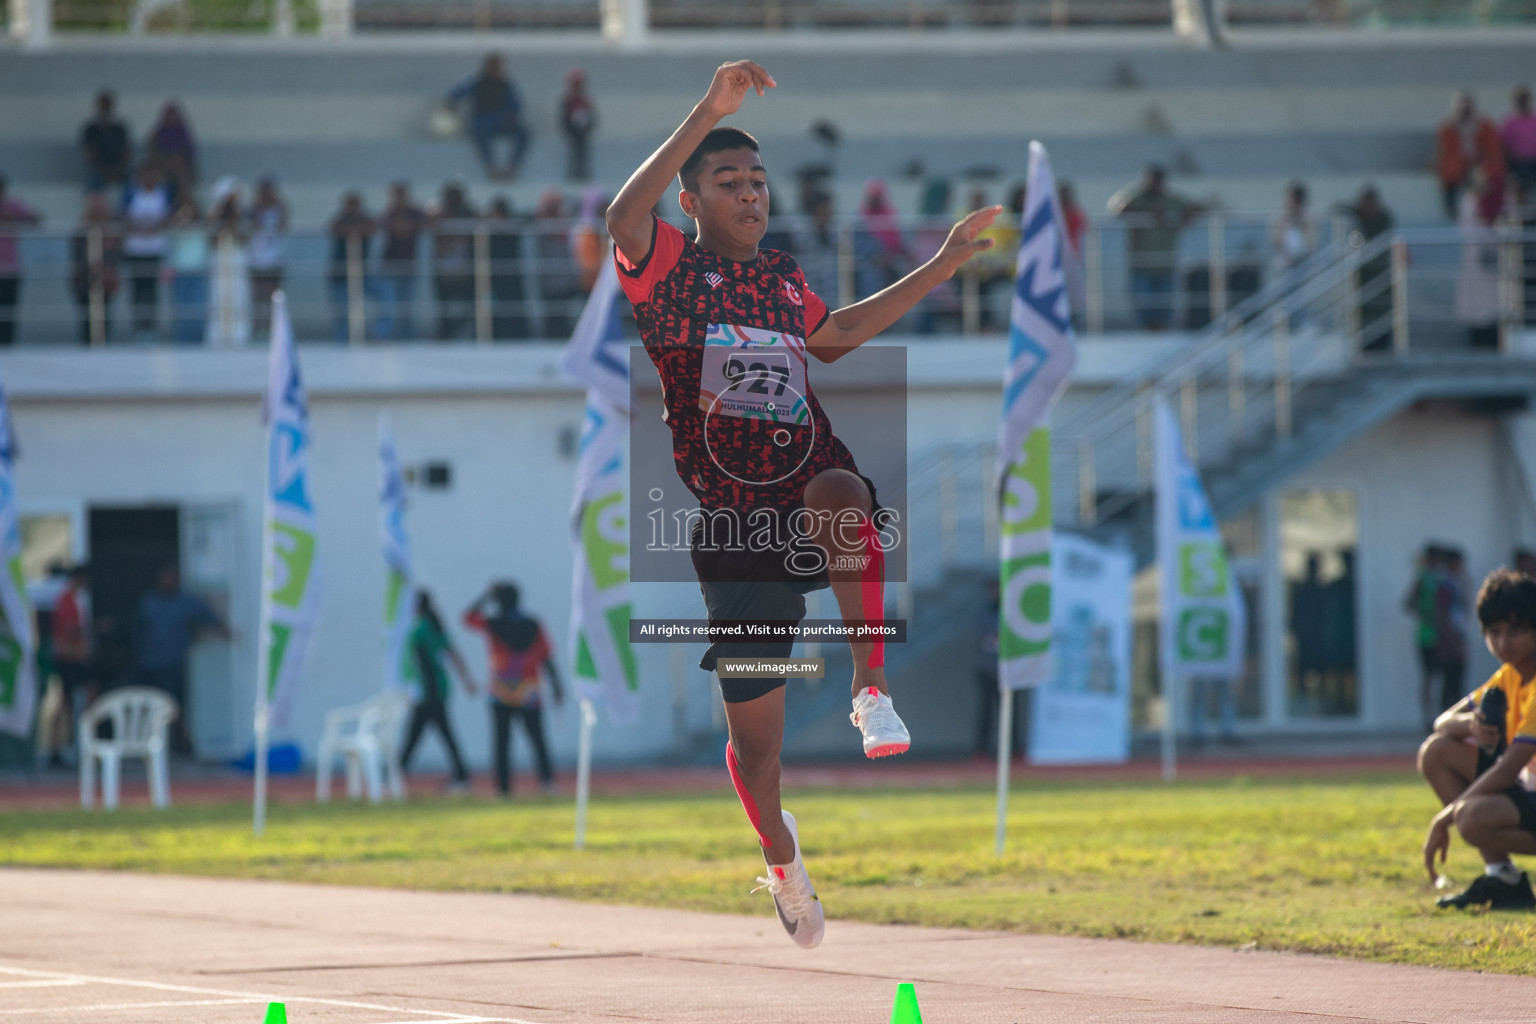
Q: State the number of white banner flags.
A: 6